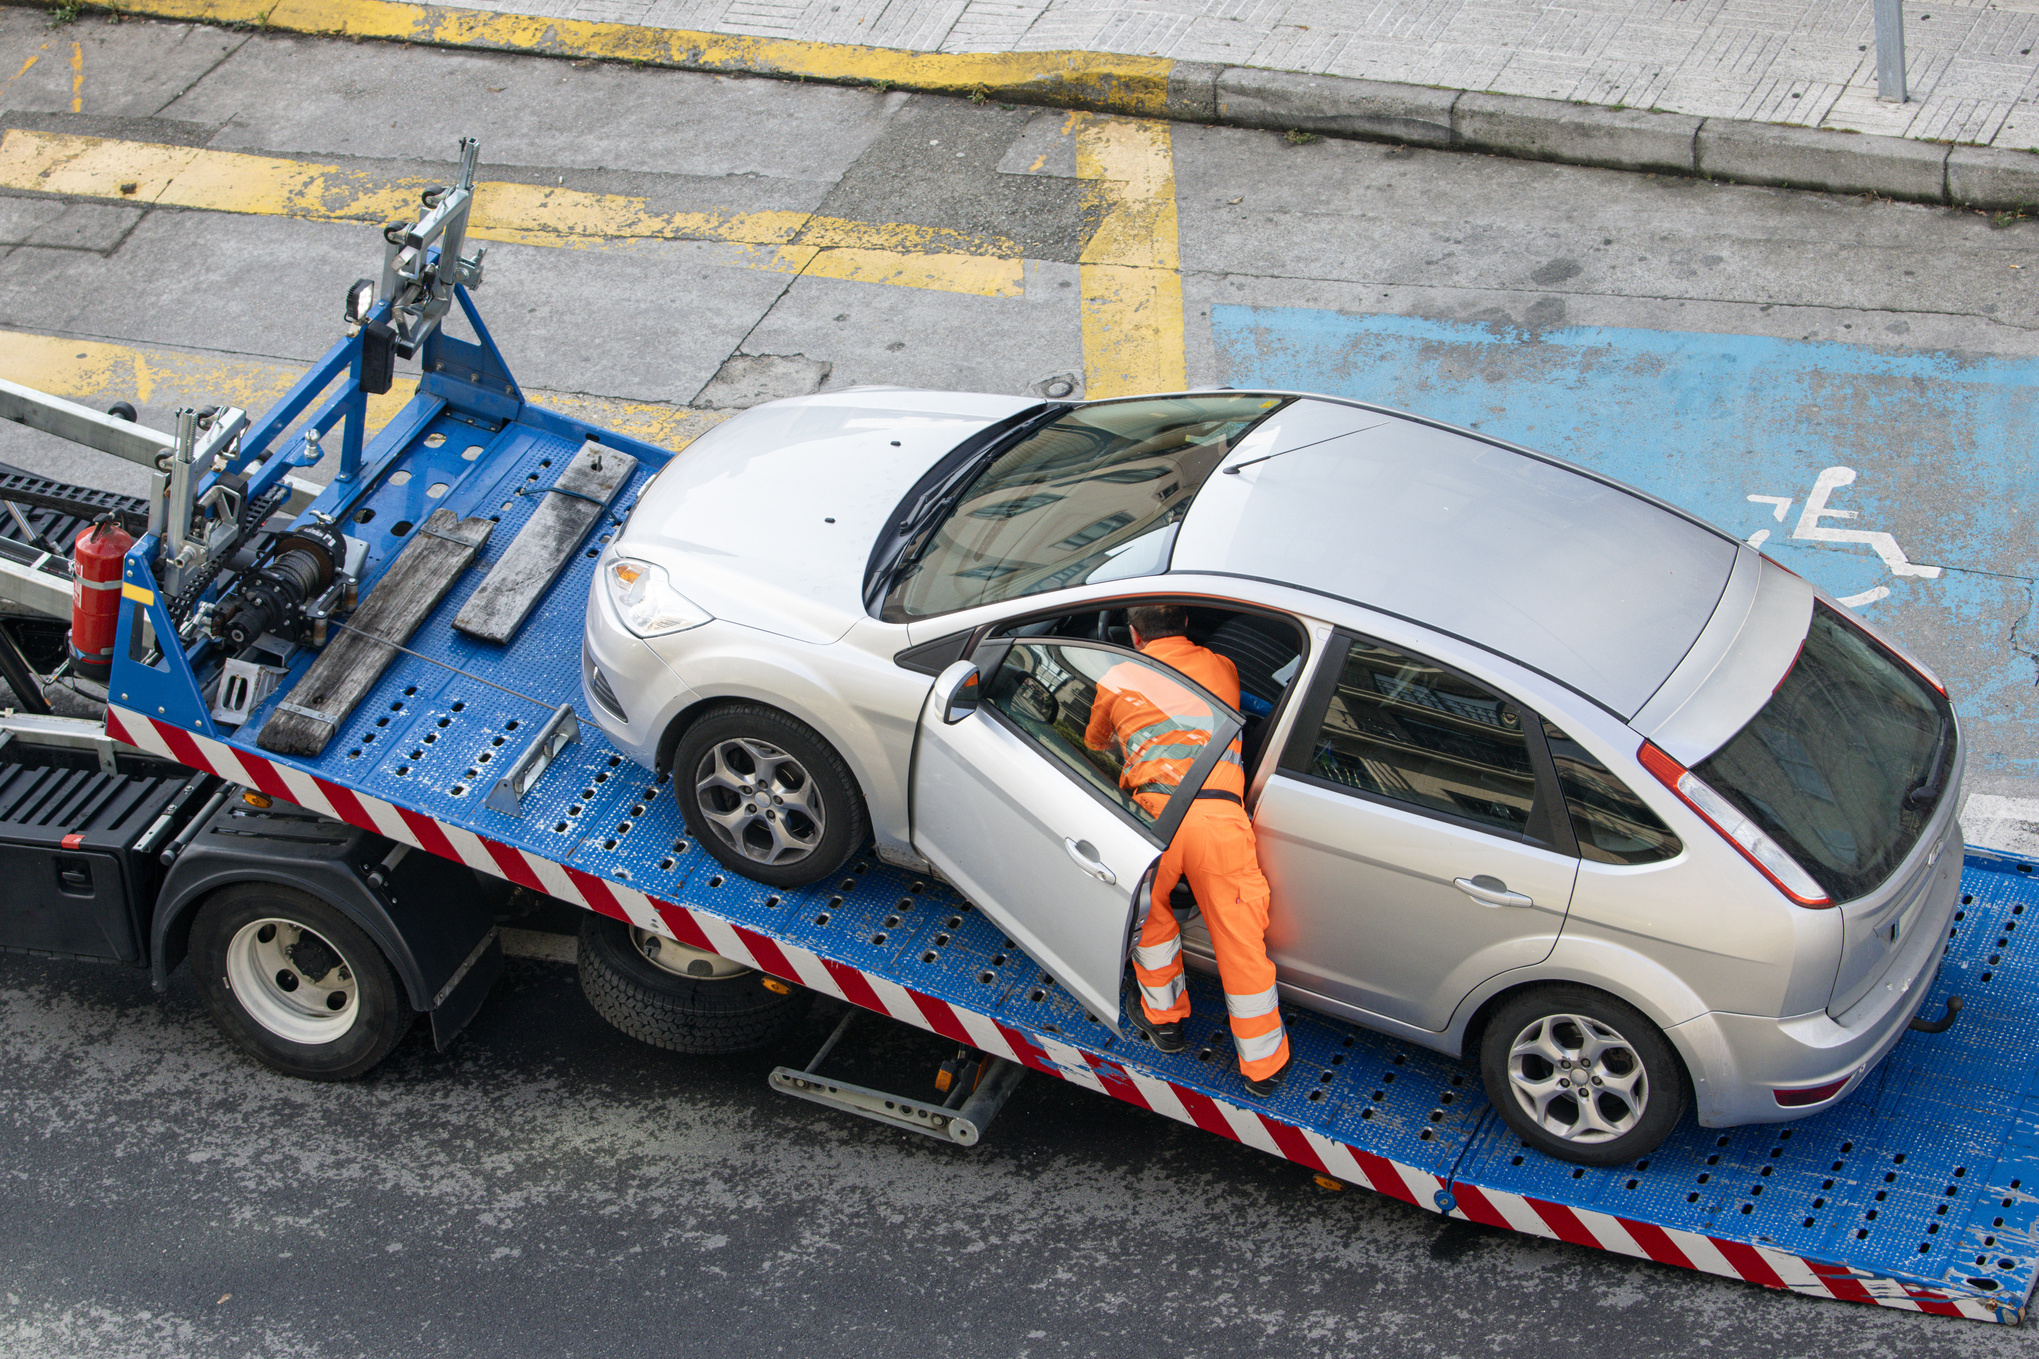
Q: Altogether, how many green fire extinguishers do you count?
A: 0